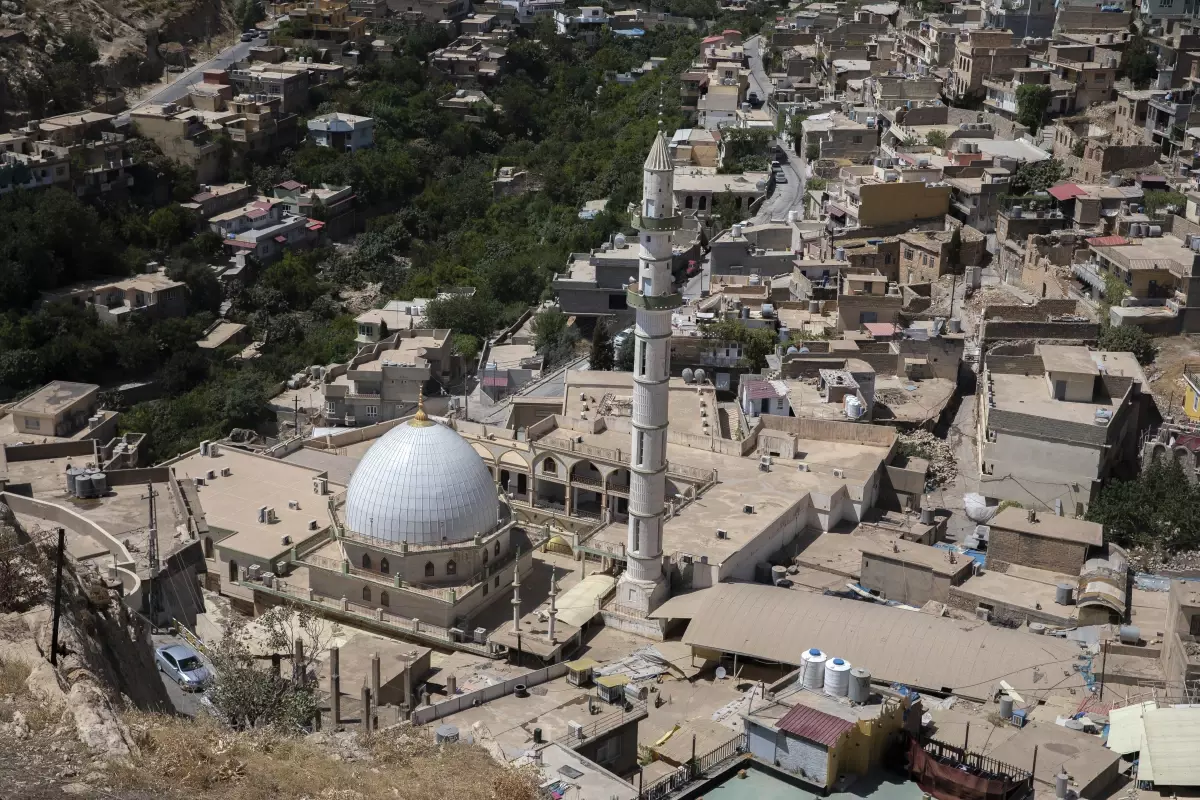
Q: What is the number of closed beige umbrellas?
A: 0